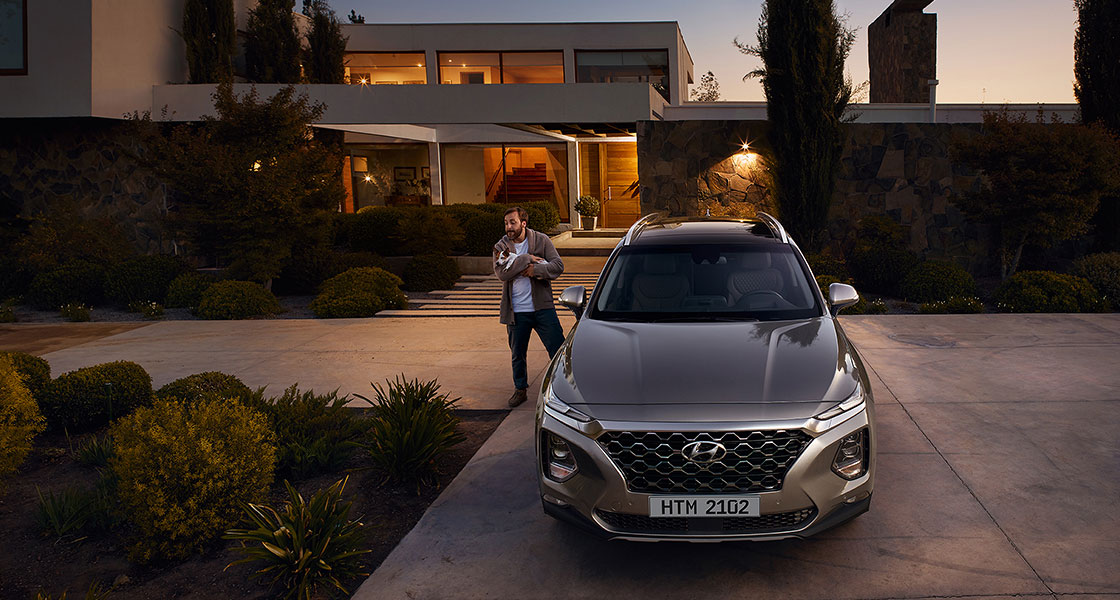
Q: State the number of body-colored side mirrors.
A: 2